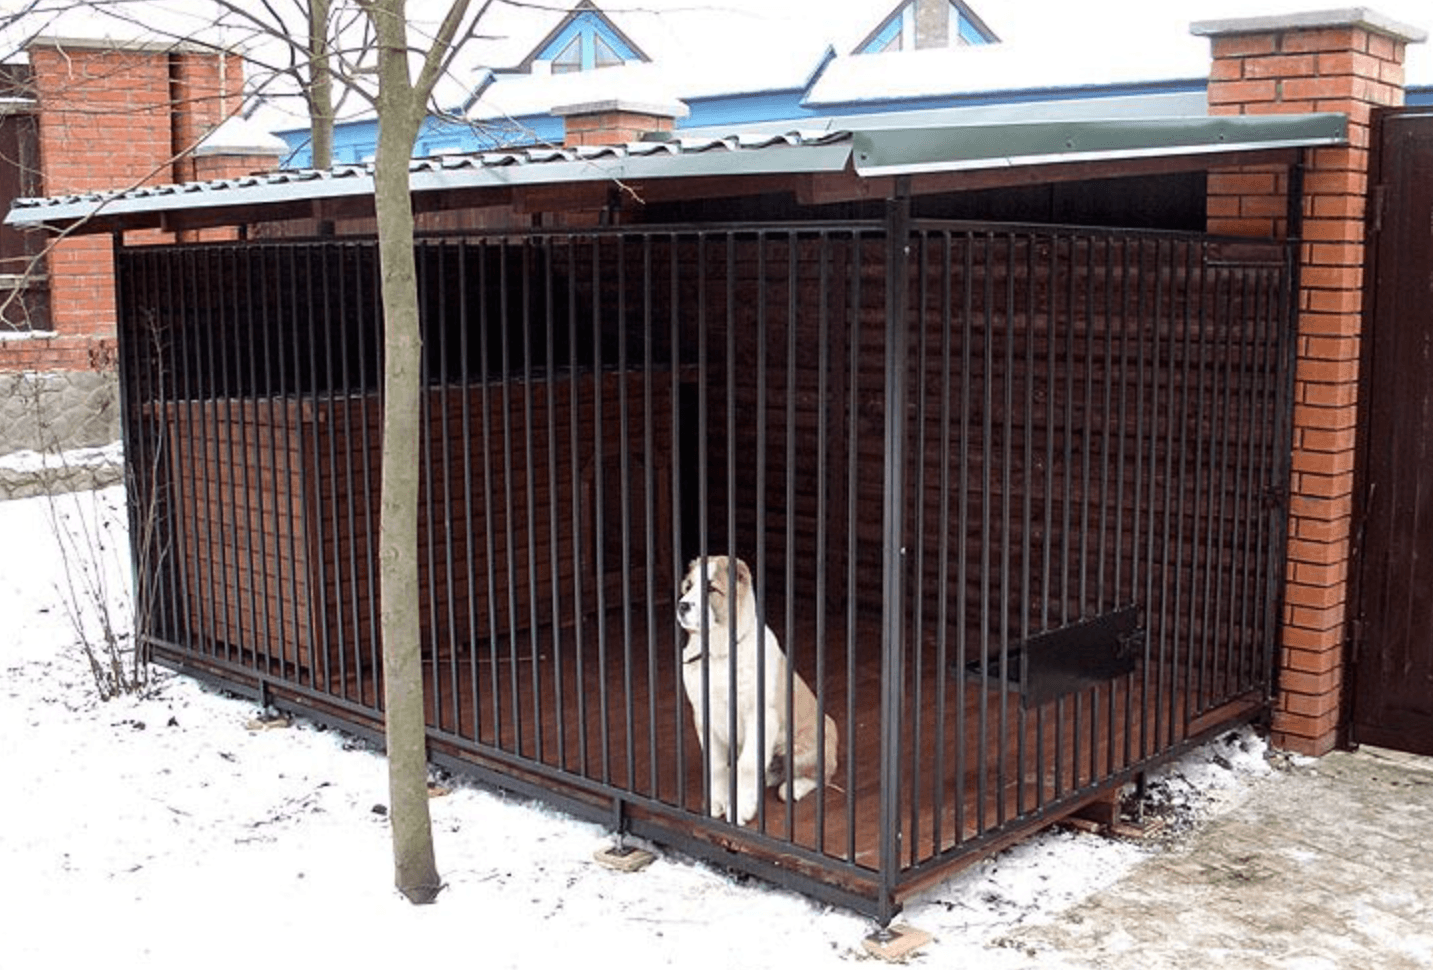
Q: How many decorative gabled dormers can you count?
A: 2